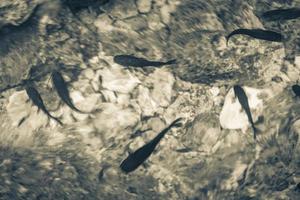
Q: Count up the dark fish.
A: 8